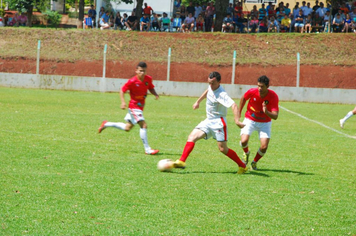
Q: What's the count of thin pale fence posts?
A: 5